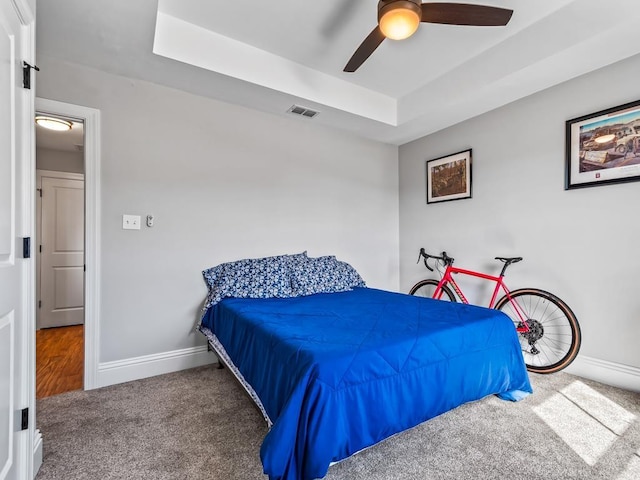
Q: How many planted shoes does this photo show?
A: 0